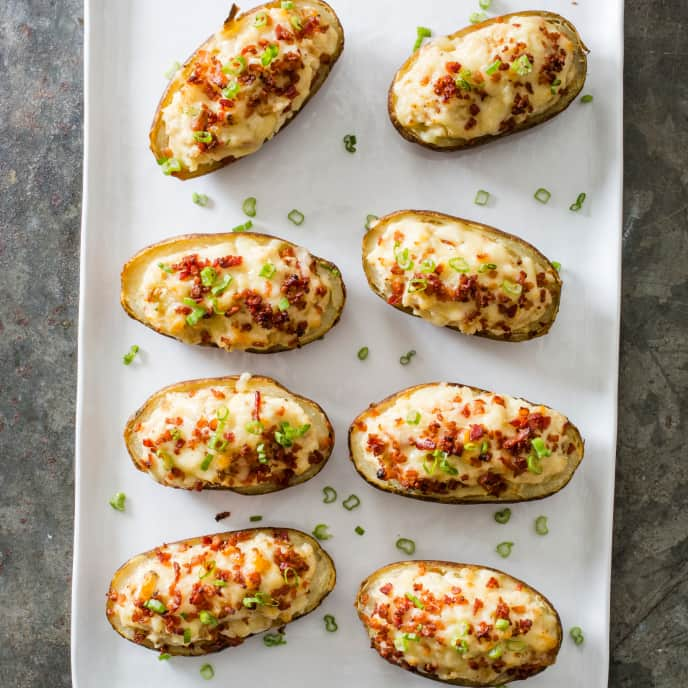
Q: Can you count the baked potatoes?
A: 8